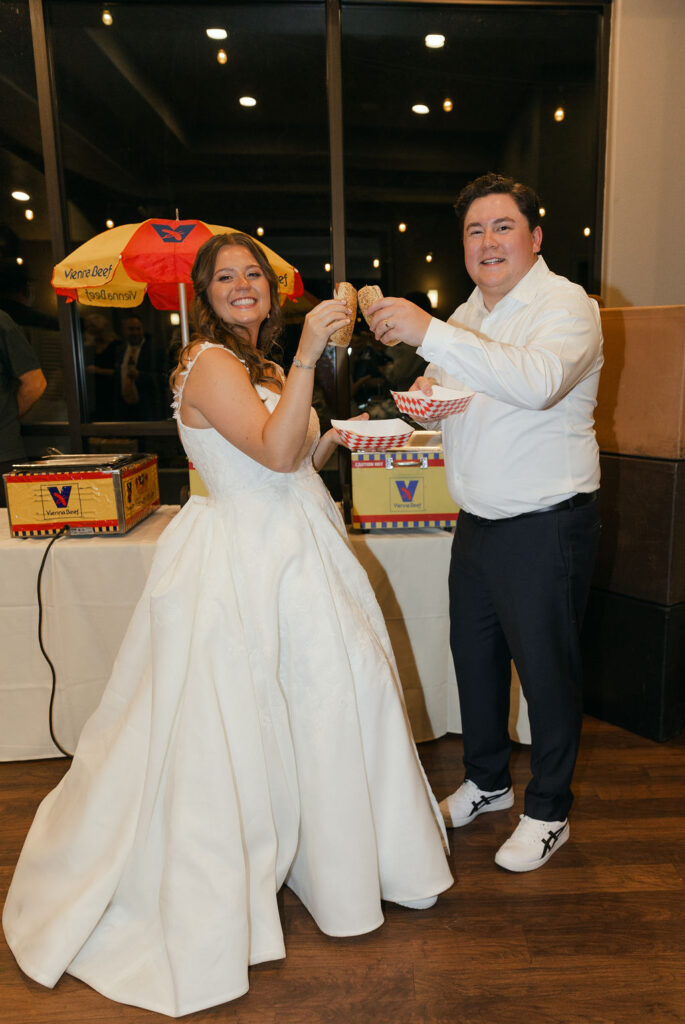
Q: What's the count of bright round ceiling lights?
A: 5